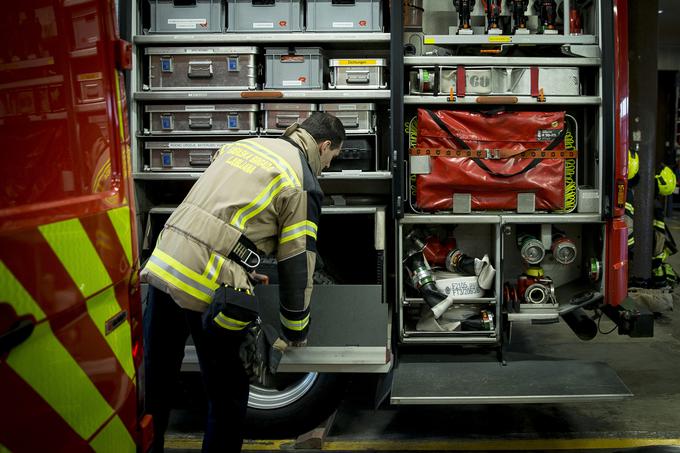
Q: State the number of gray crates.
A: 4